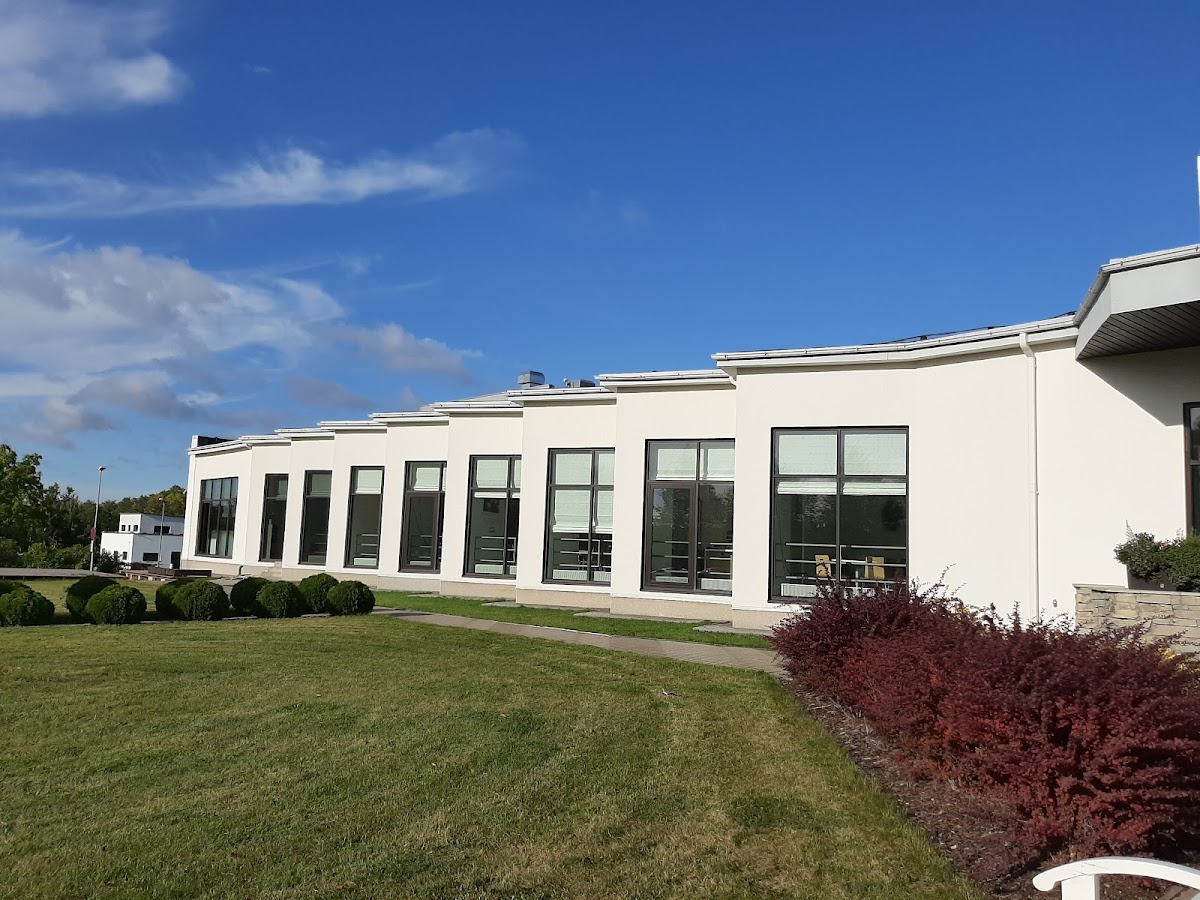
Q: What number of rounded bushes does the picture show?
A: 10